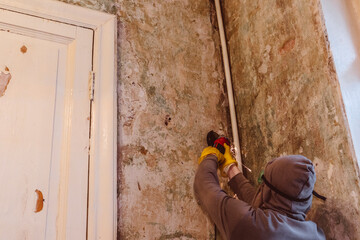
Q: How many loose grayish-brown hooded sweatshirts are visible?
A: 1